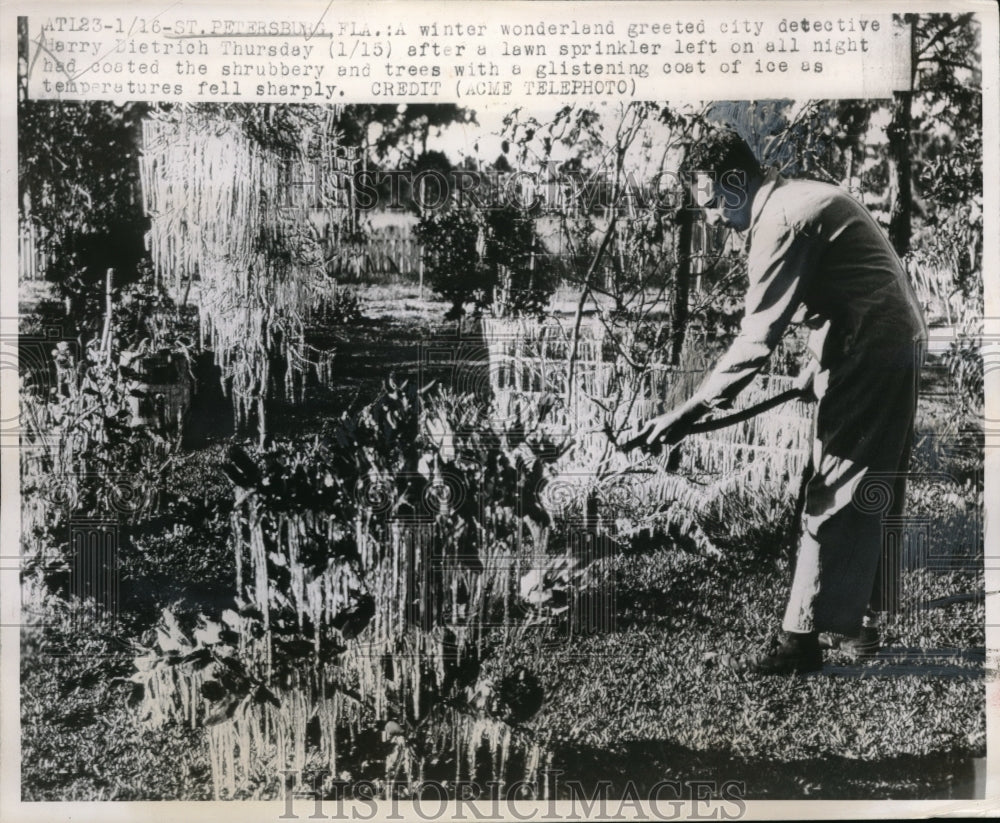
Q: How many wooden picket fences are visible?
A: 1